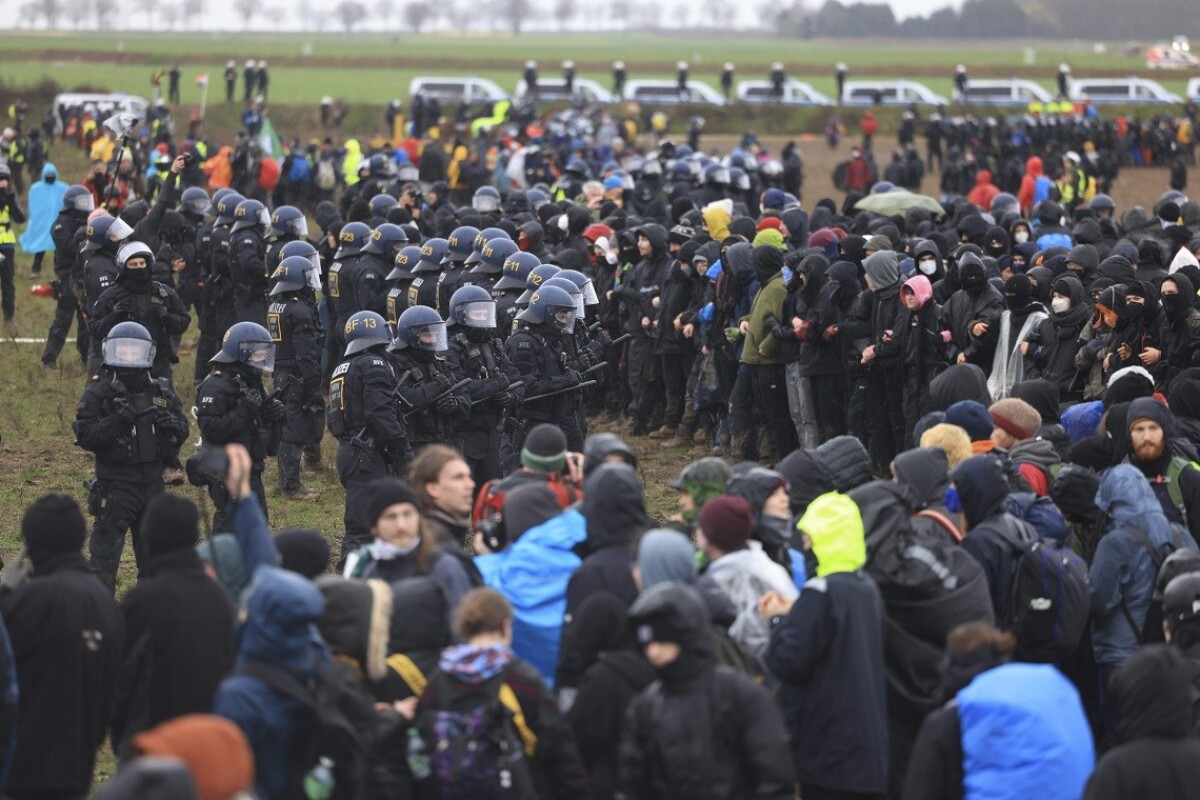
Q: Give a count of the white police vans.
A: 9